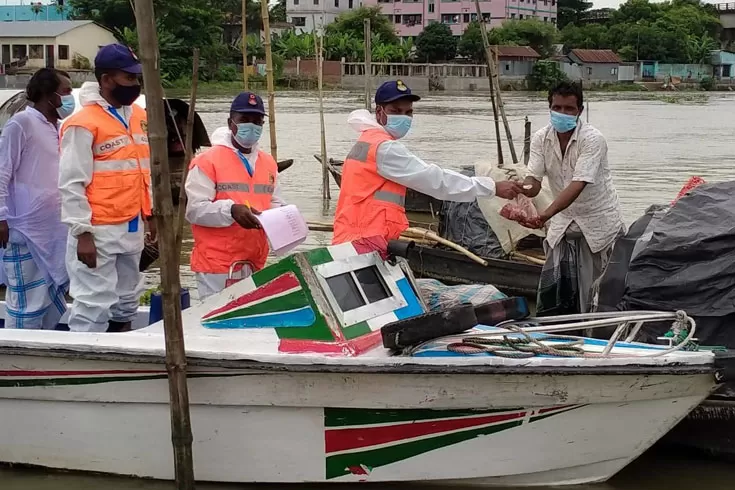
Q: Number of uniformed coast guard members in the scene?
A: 3